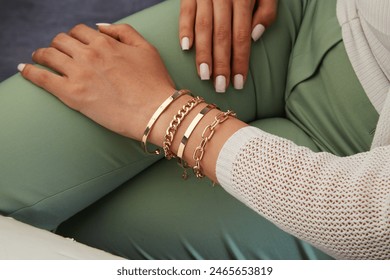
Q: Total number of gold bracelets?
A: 4